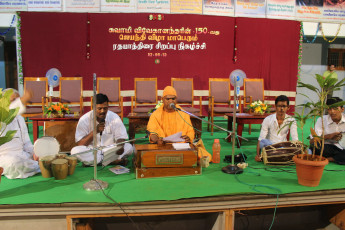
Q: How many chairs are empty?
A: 7